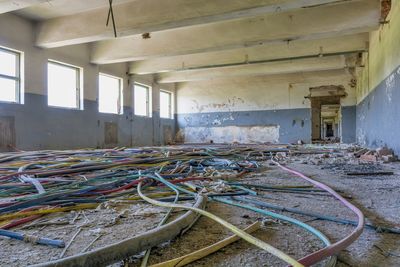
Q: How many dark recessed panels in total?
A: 3